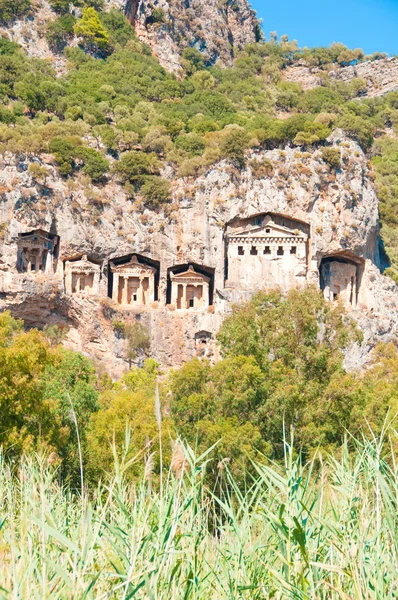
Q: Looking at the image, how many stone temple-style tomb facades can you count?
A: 6